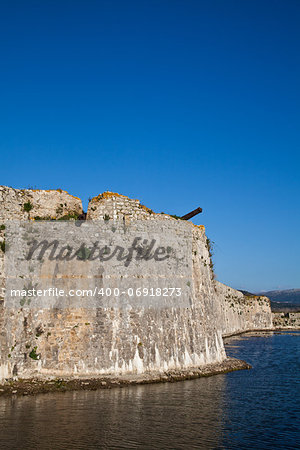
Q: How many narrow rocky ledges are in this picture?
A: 1